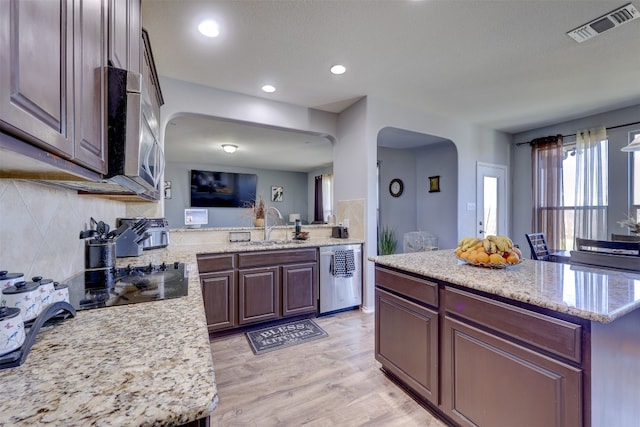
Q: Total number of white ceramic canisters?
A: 5